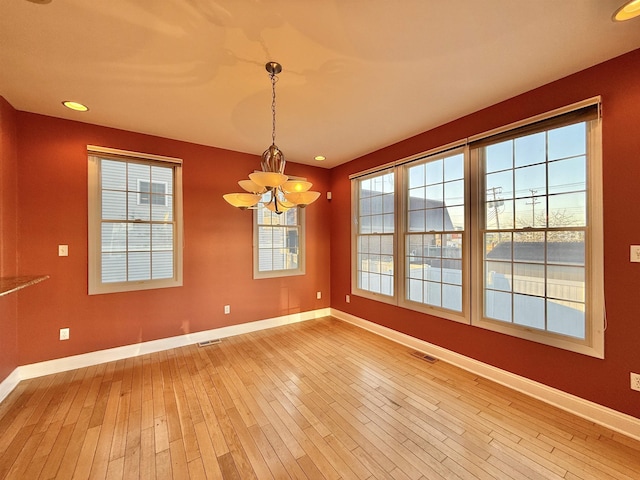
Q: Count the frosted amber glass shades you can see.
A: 6